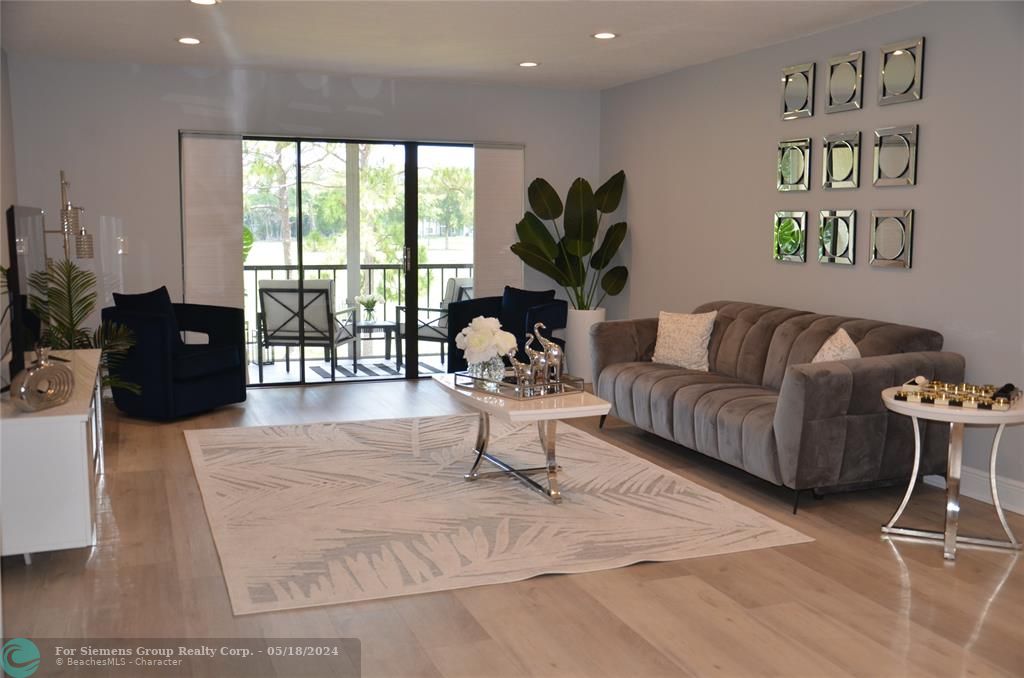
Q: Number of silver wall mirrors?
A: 9